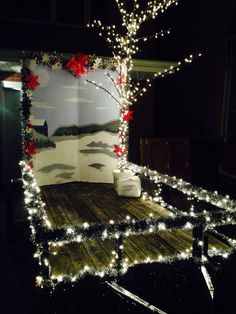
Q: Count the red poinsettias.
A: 6